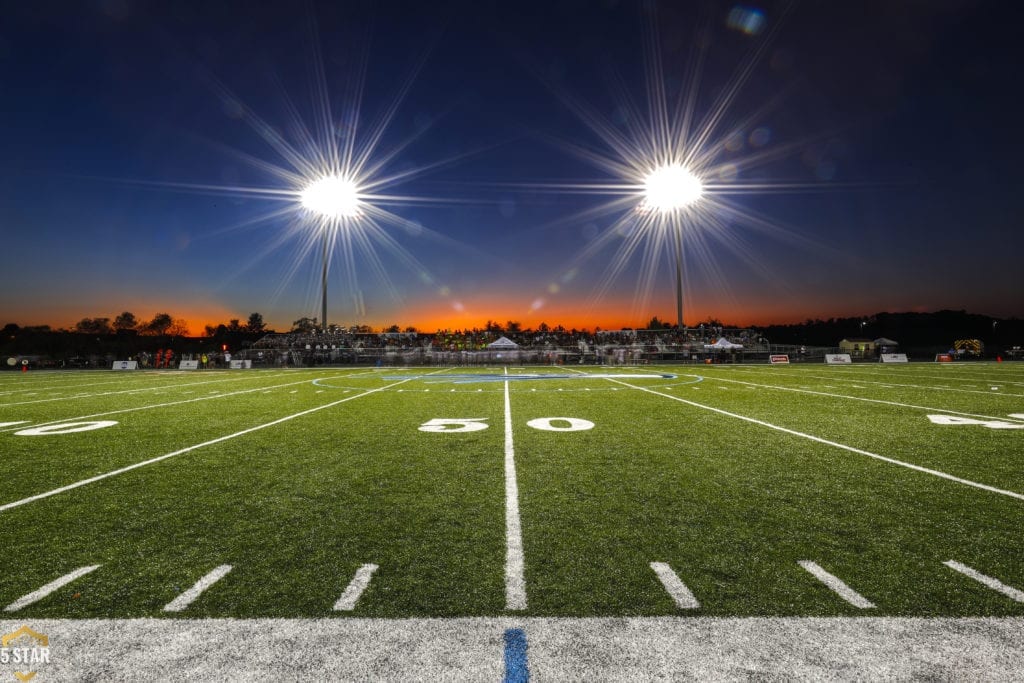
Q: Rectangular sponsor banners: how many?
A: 7